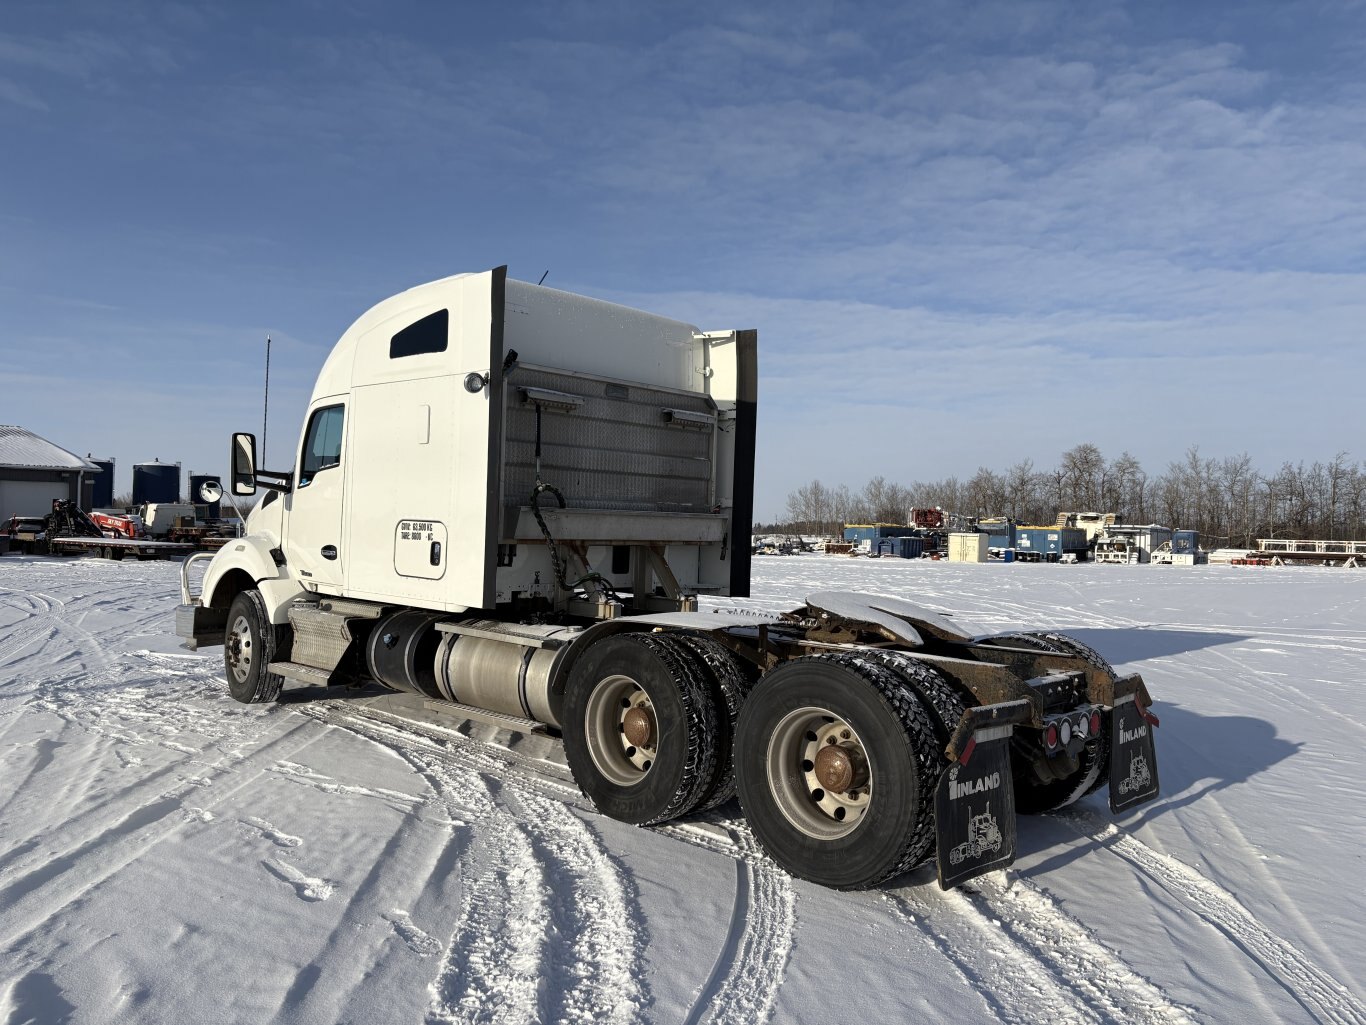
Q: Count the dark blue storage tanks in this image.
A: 3